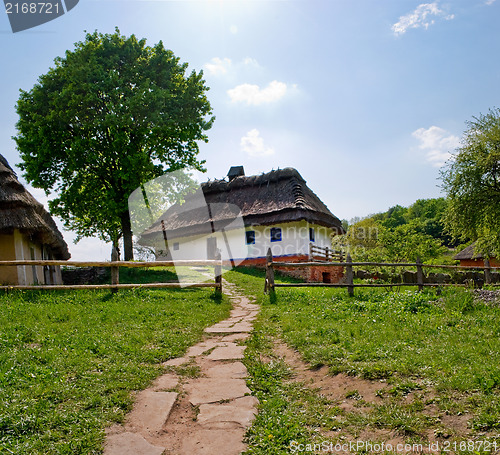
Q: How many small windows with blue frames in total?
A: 3